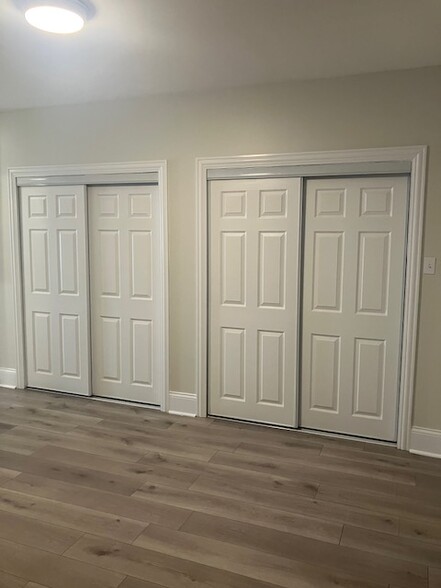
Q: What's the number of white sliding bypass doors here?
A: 4